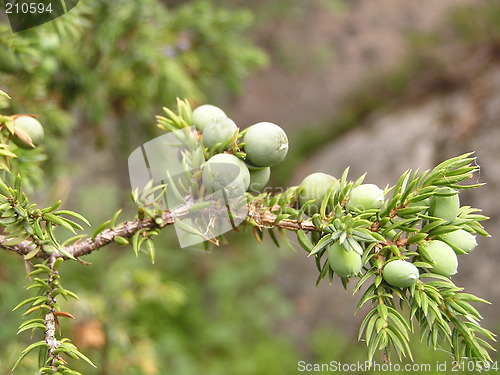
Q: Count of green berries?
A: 13